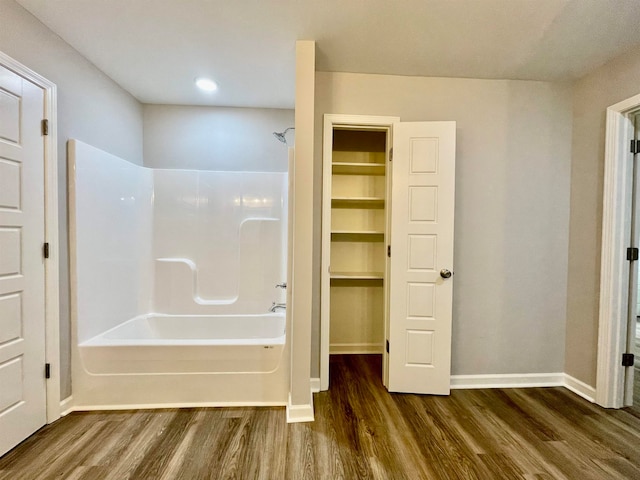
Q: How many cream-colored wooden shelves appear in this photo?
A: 4